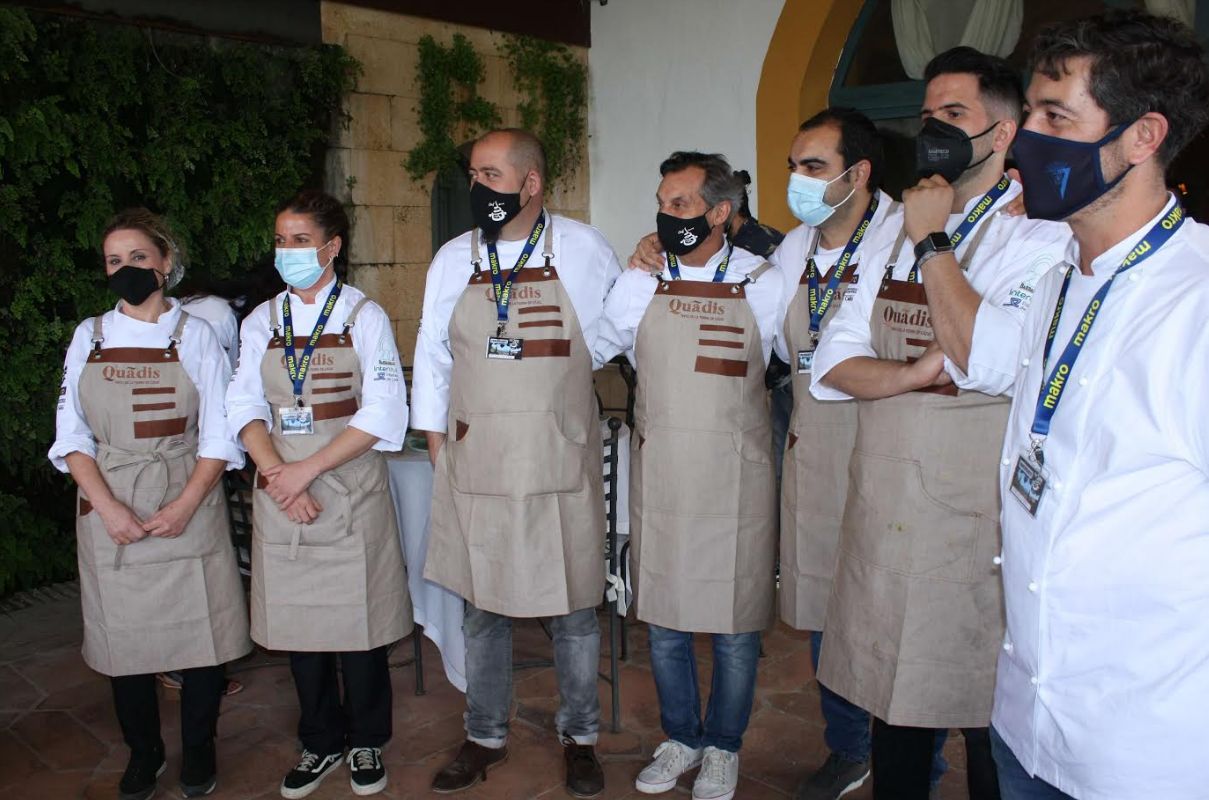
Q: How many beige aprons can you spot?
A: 6